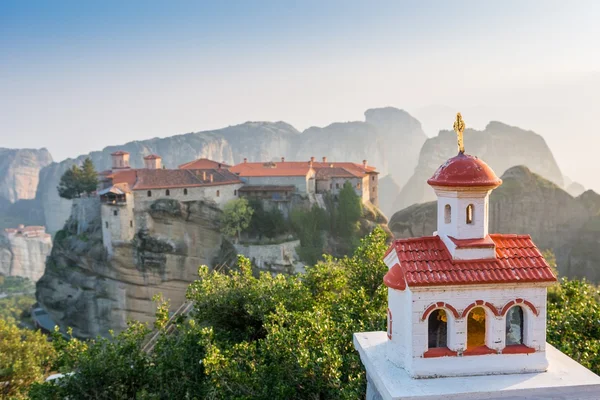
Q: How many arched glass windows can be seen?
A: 3